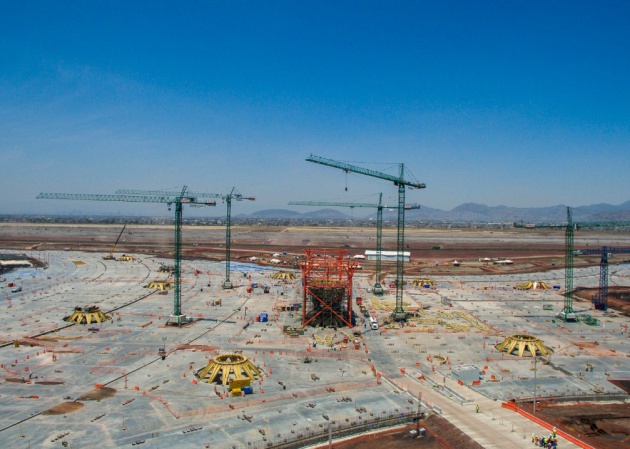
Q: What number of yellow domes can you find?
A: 8